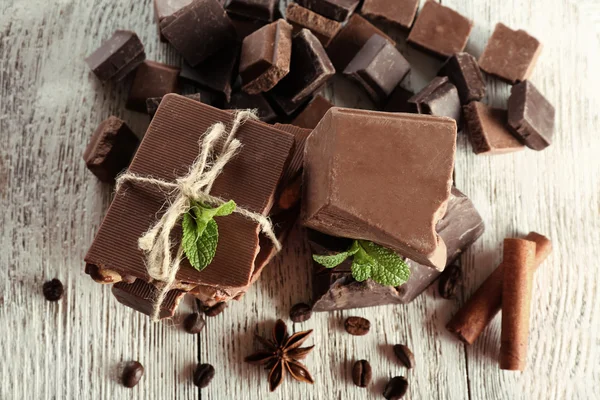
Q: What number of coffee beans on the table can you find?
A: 11